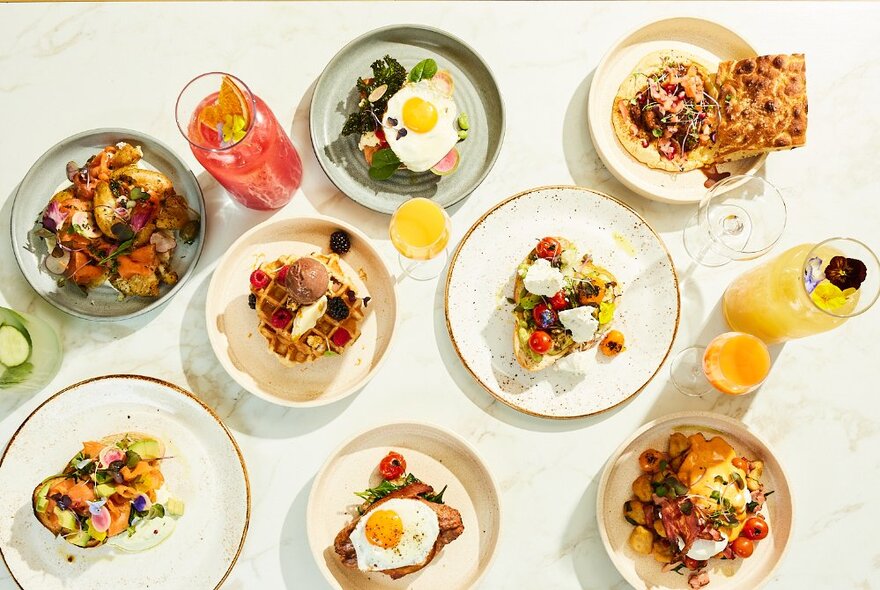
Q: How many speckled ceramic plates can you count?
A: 2